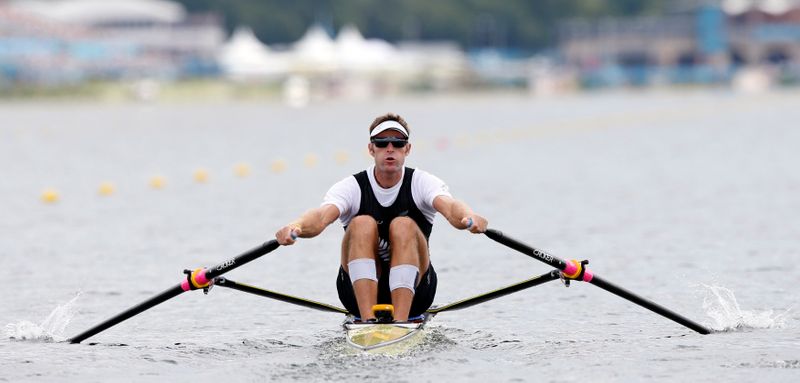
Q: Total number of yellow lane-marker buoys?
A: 8